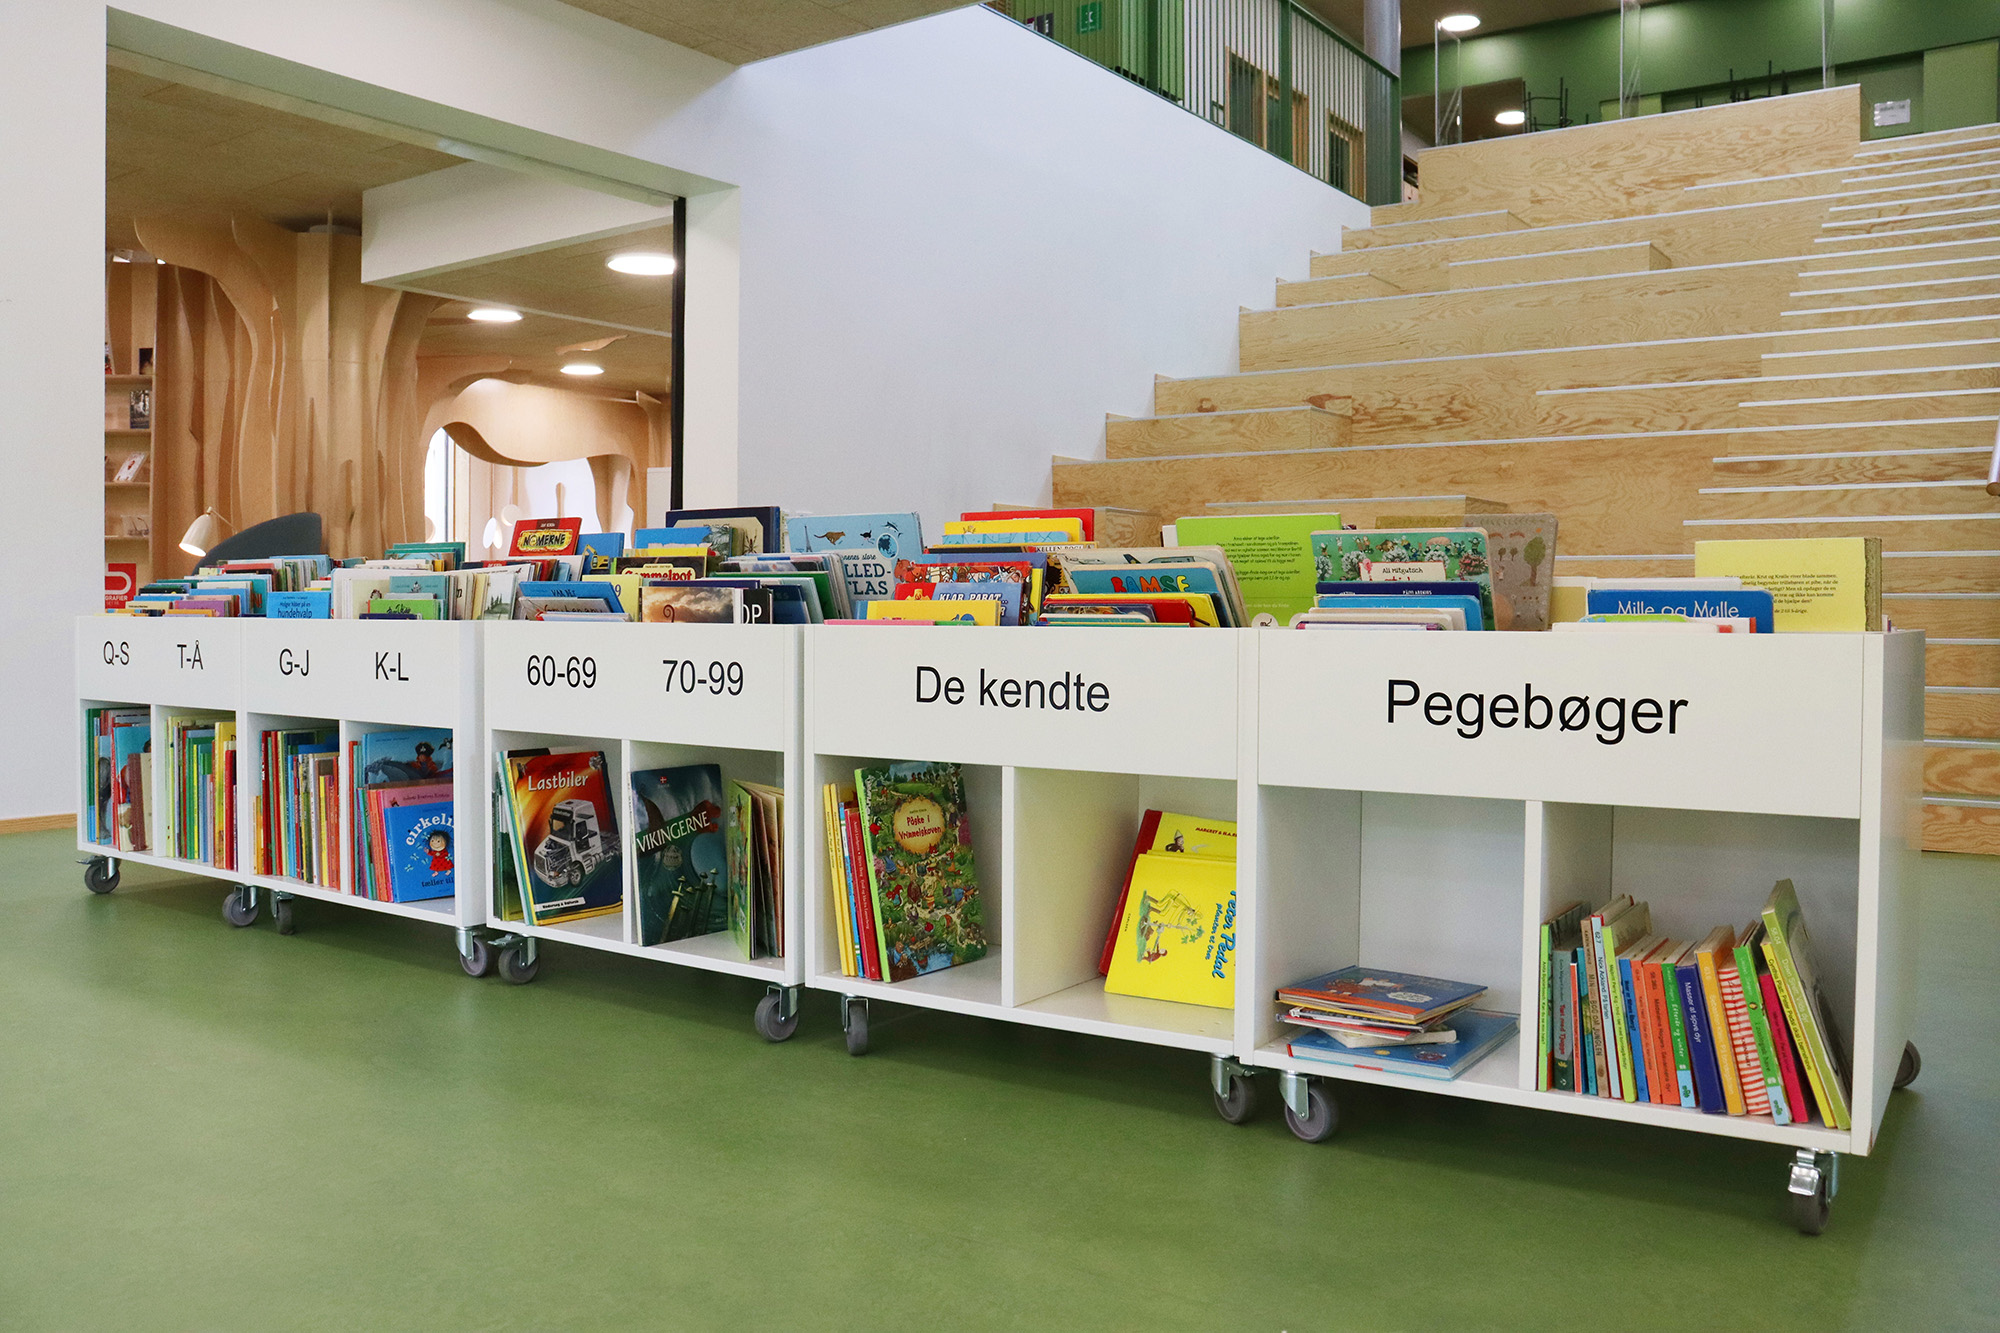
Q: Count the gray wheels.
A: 11